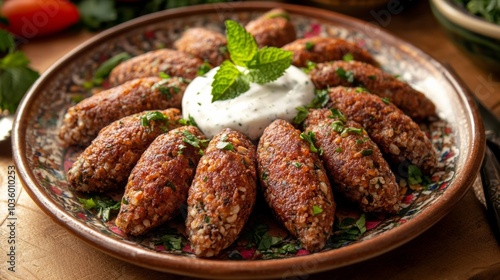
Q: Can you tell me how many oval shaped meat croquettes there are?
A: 12